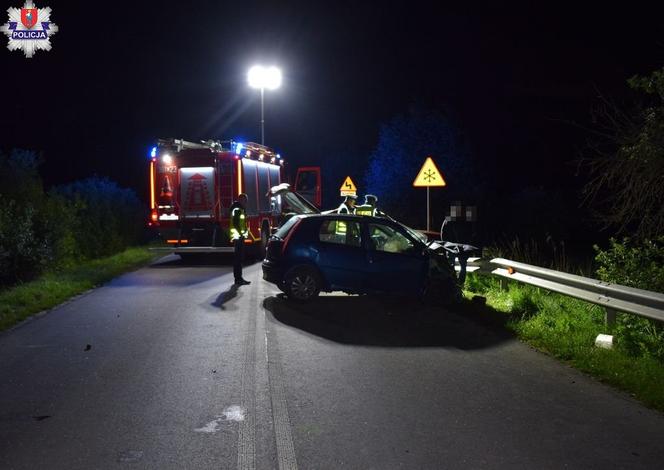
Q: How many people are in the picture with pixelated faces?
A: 2